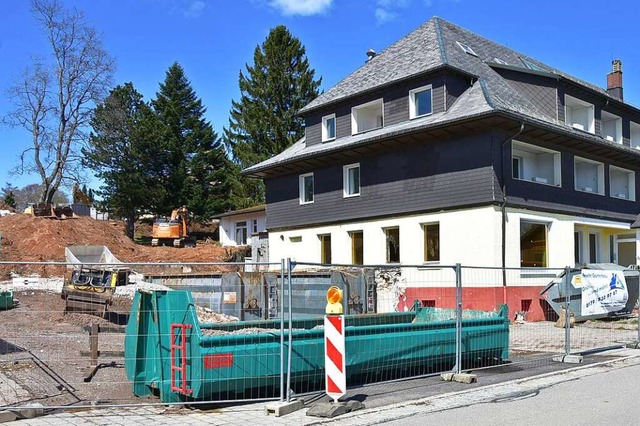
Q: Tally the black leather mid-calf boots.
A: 0